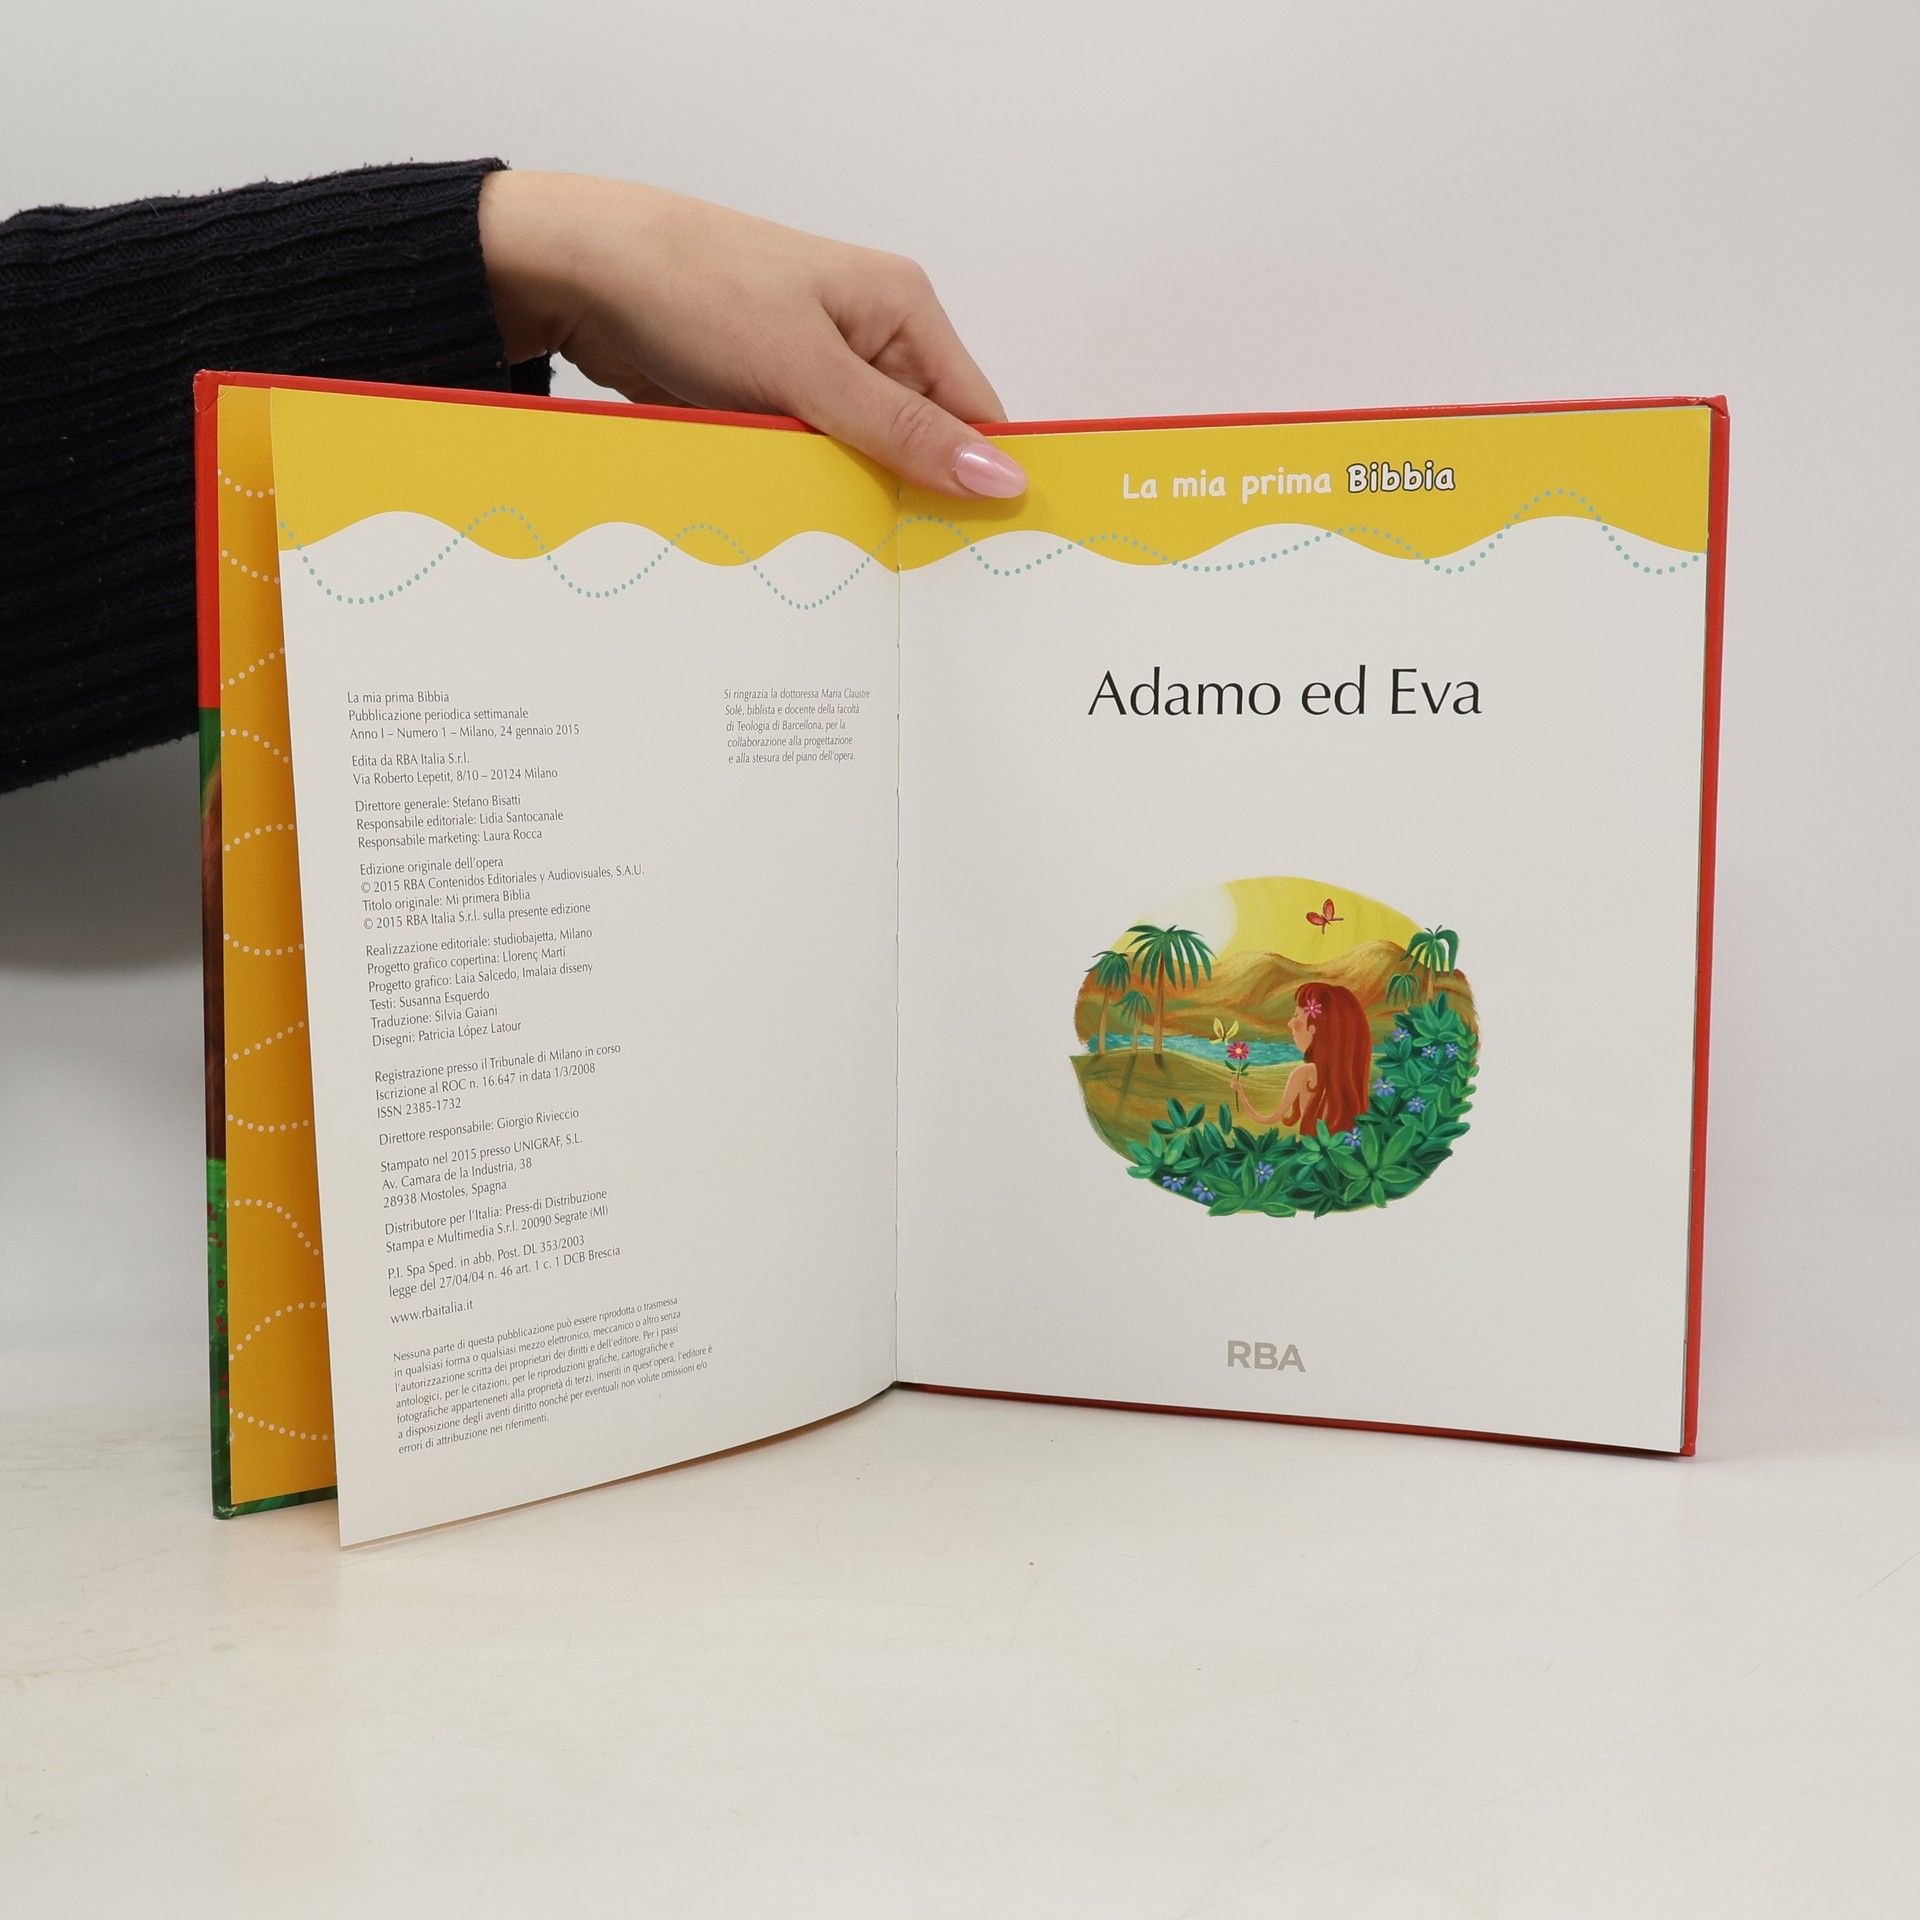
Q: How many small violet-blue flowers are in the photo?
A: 9